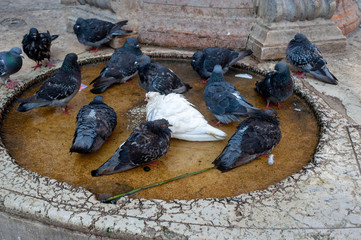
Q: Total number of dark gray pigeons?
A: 13